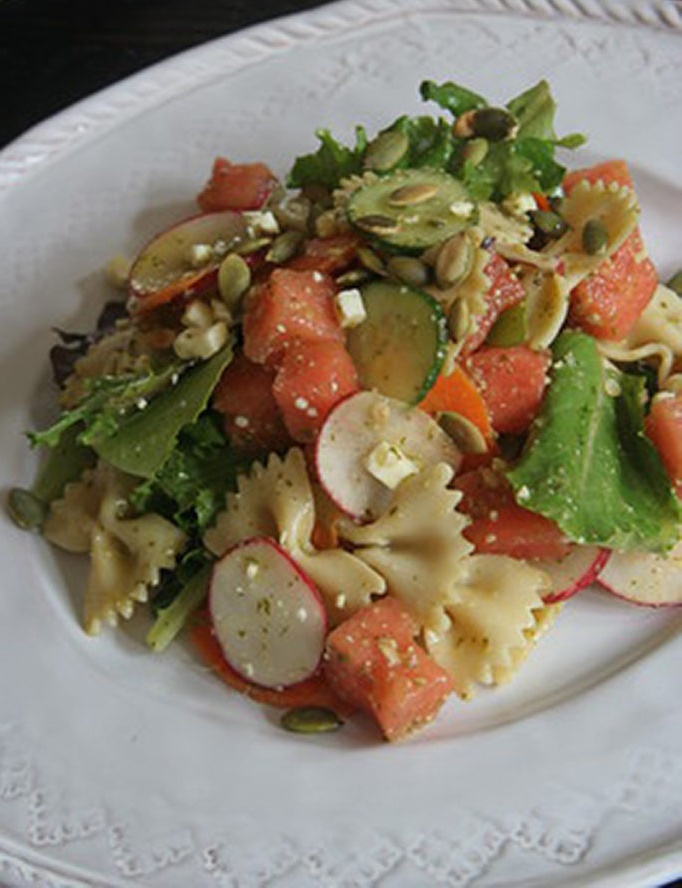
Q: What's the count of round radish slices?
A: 5